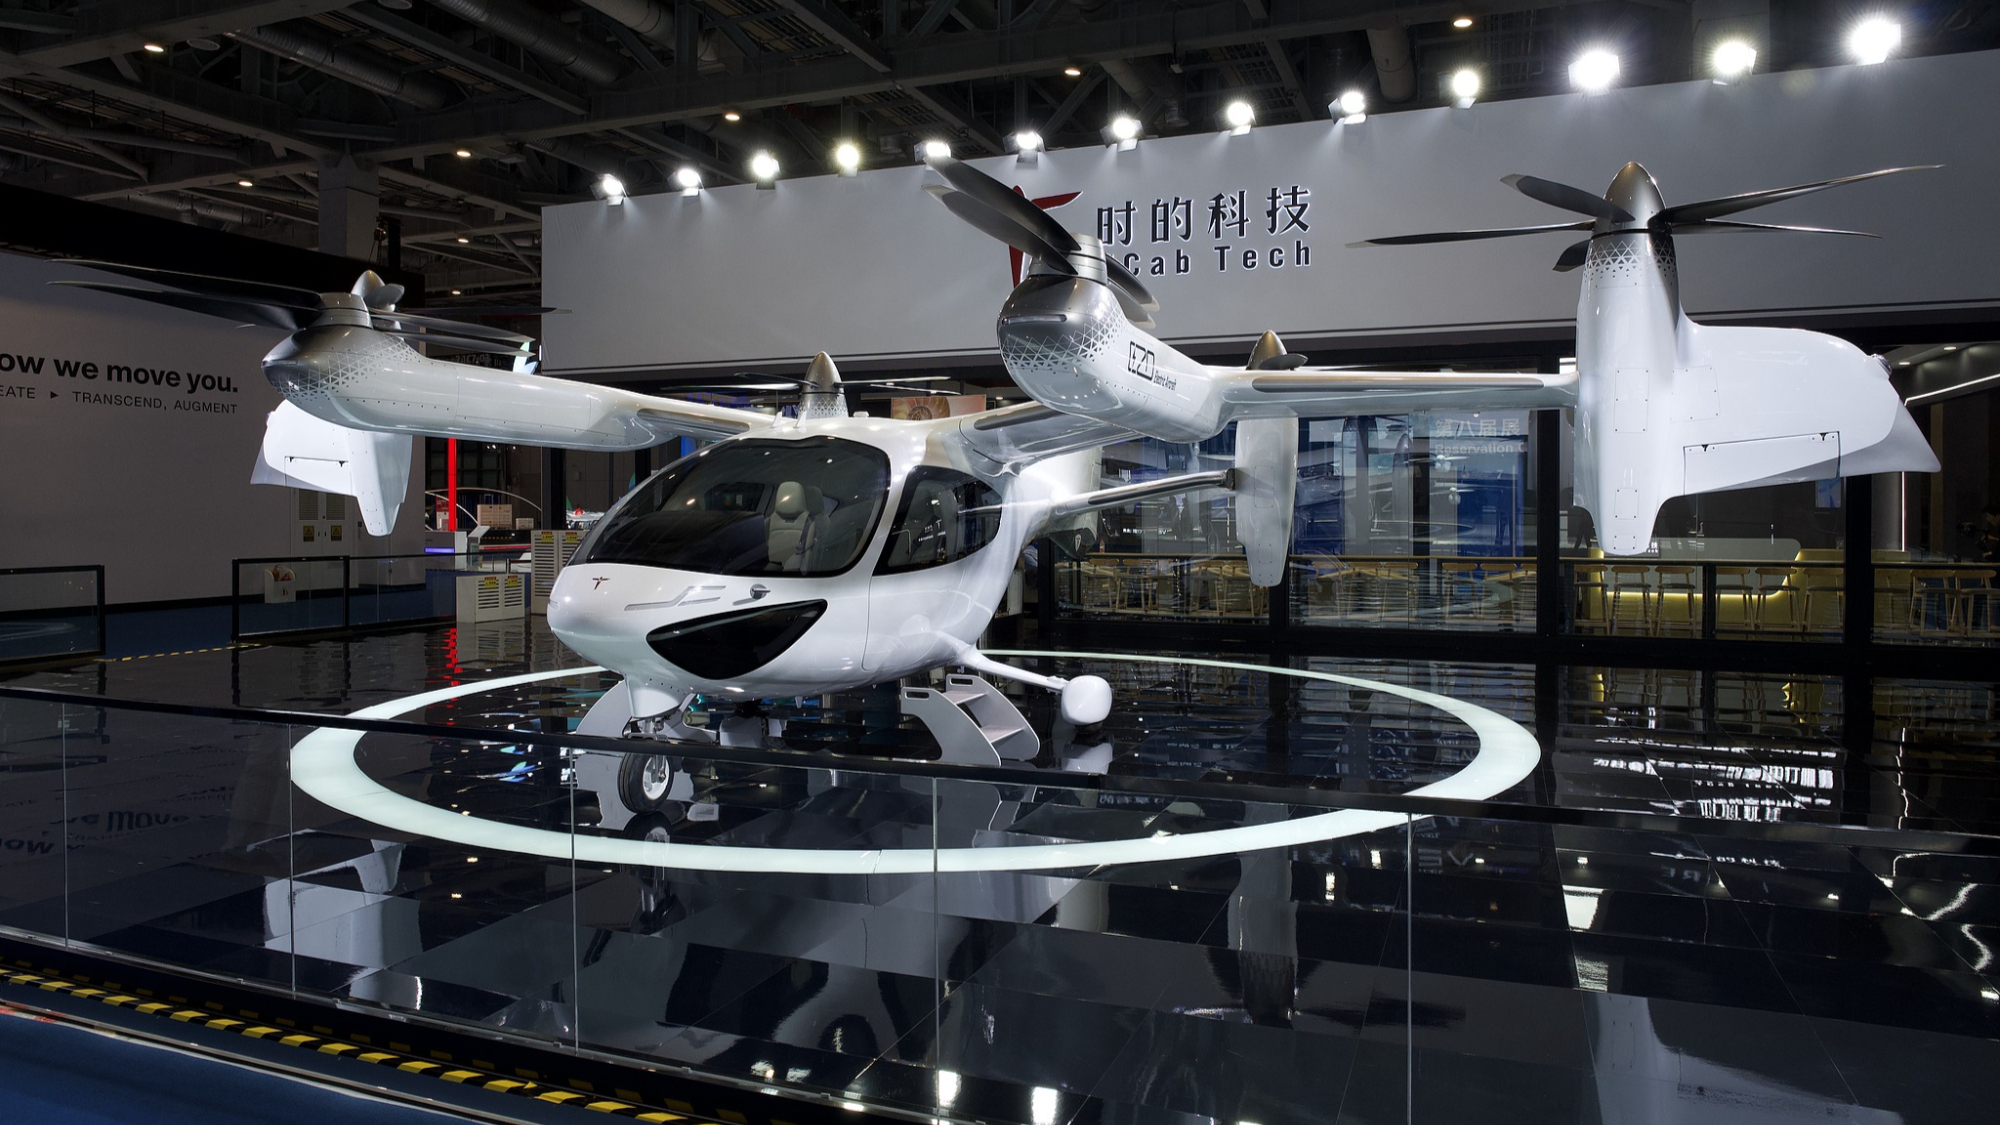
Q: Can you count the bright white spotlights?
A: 13